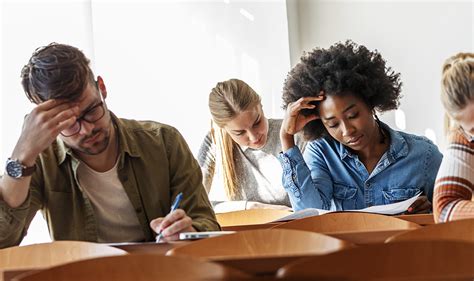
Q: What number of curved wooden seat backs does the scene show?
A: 7